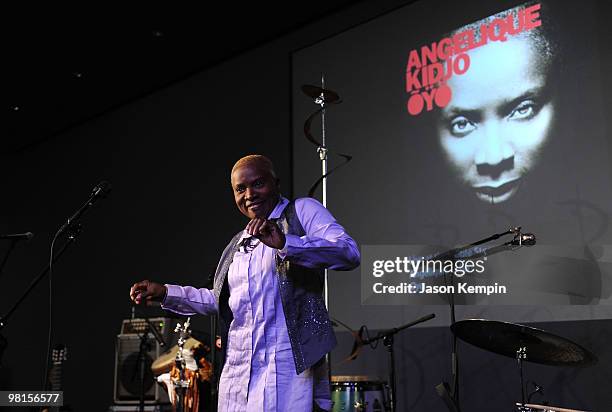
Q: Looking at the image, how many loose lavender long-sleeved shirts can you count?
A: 1